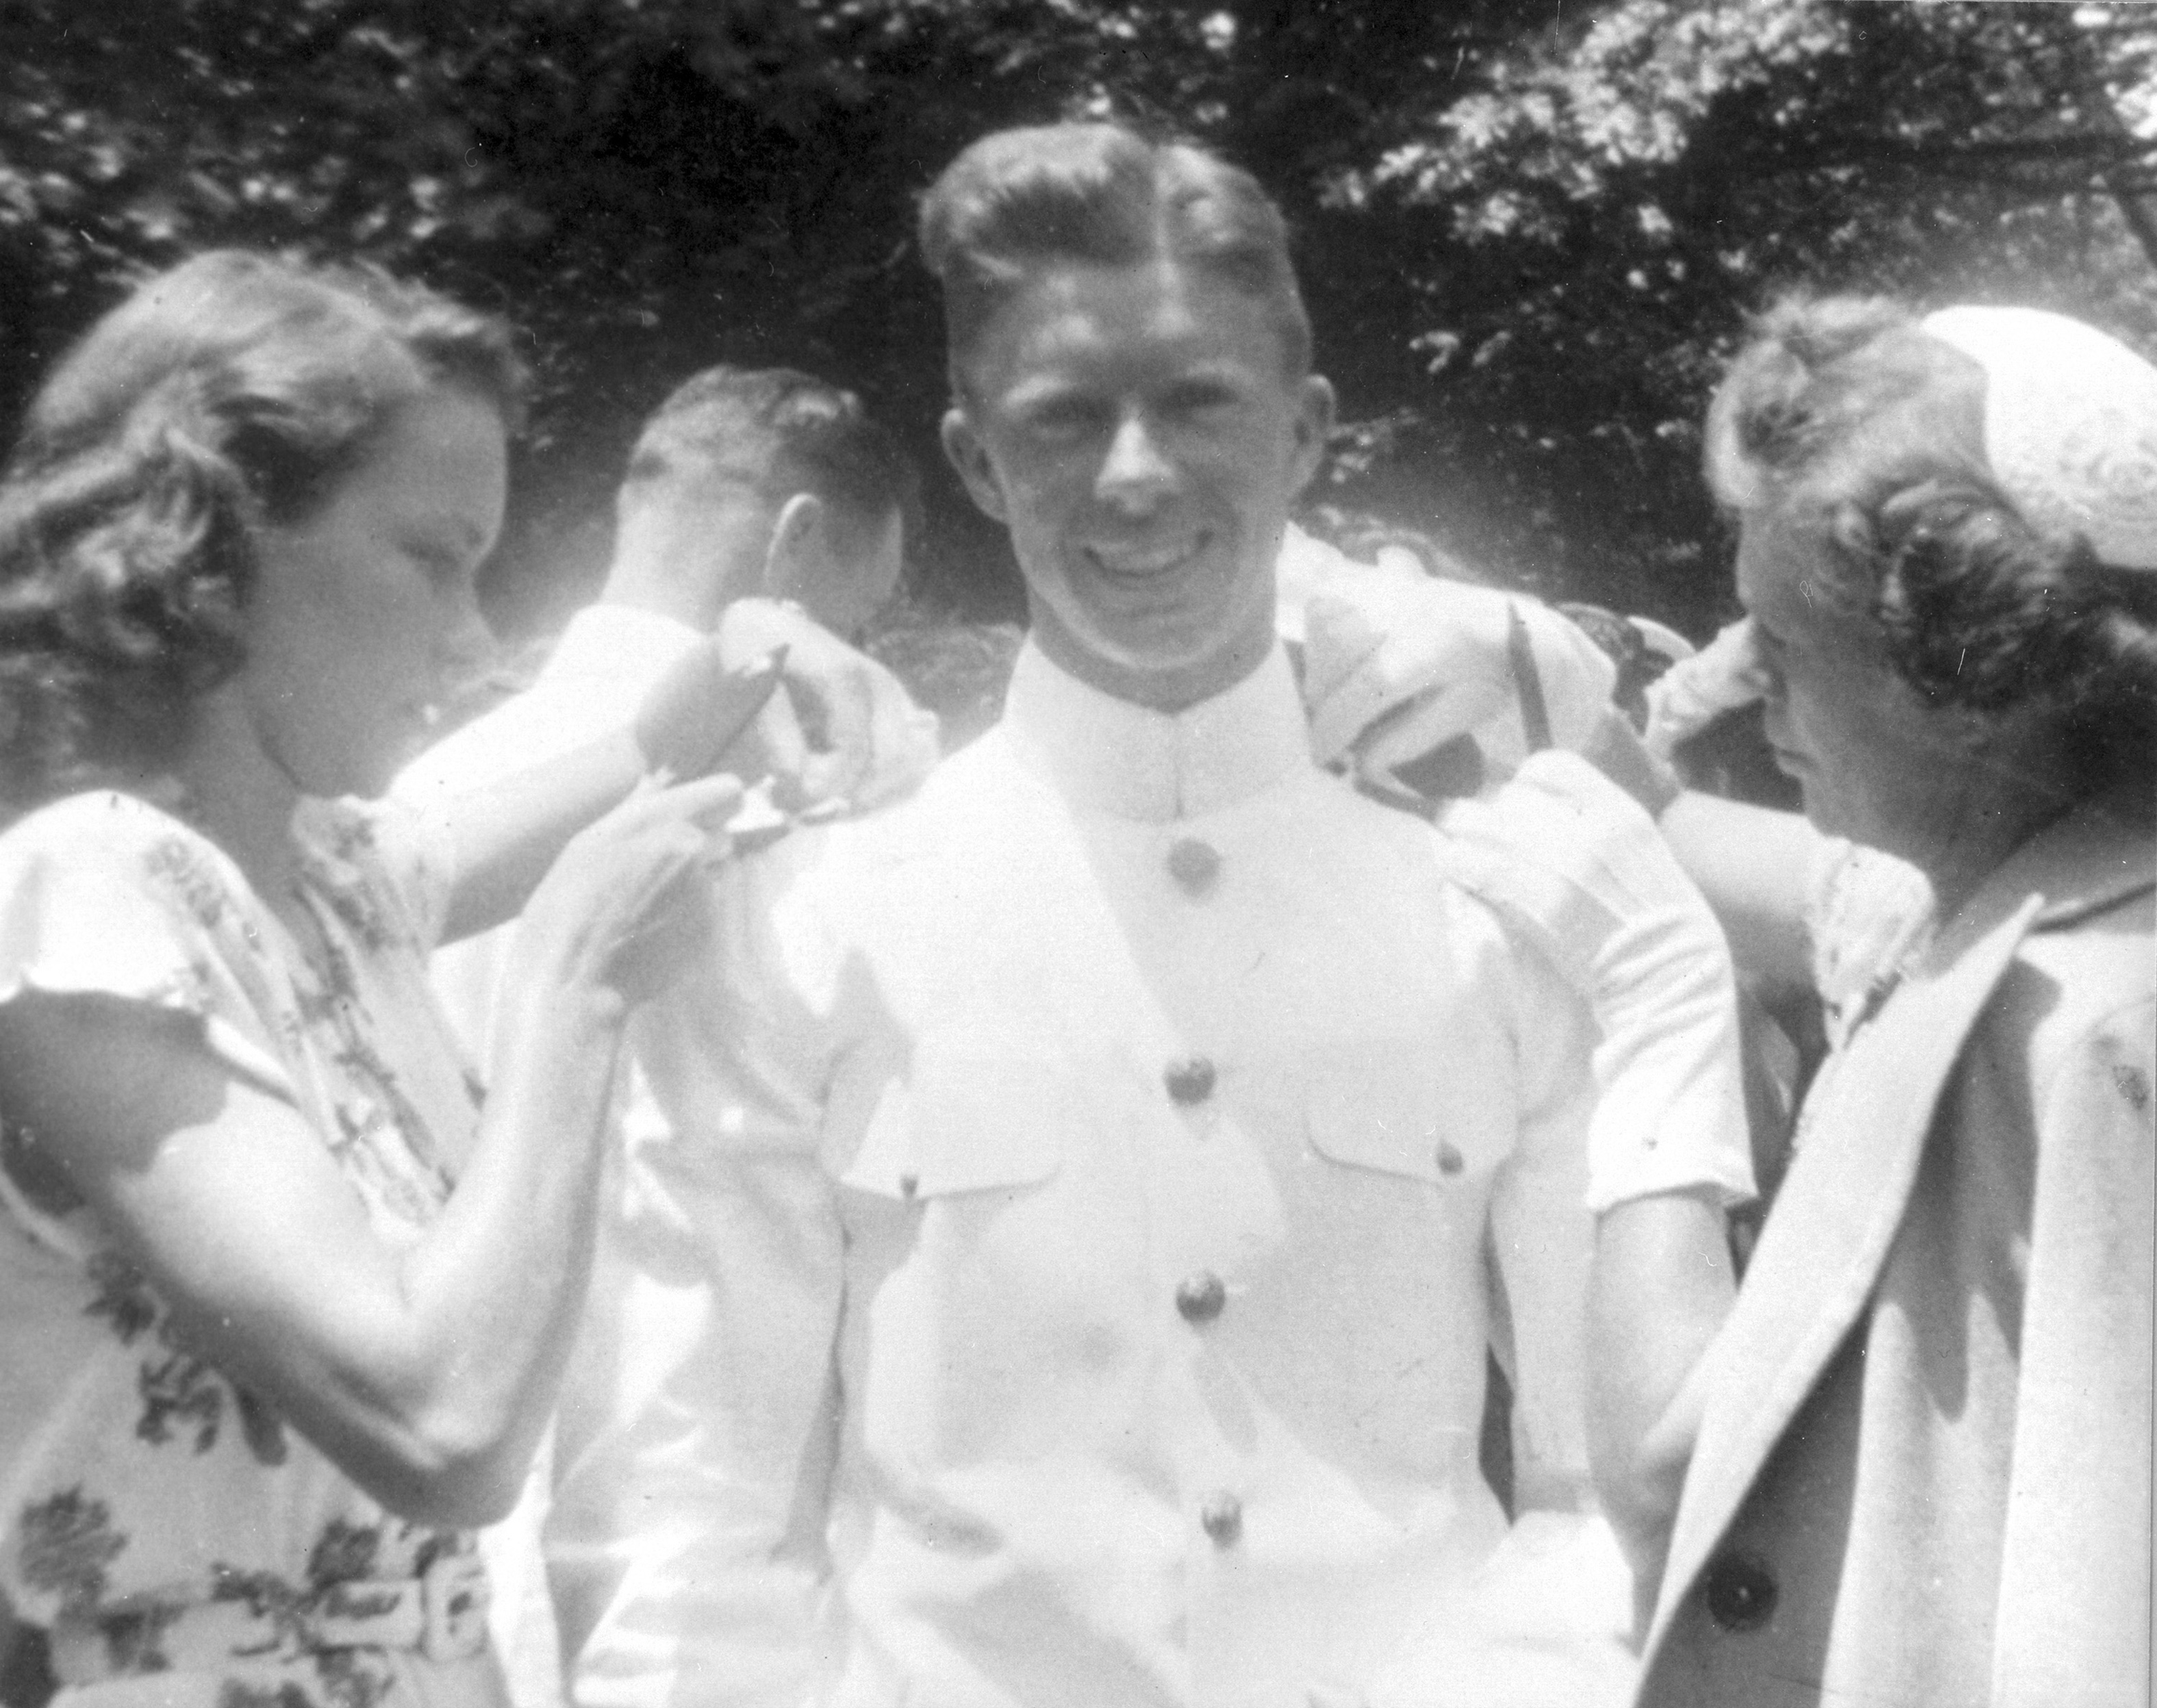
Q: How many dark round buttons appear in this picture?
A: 7